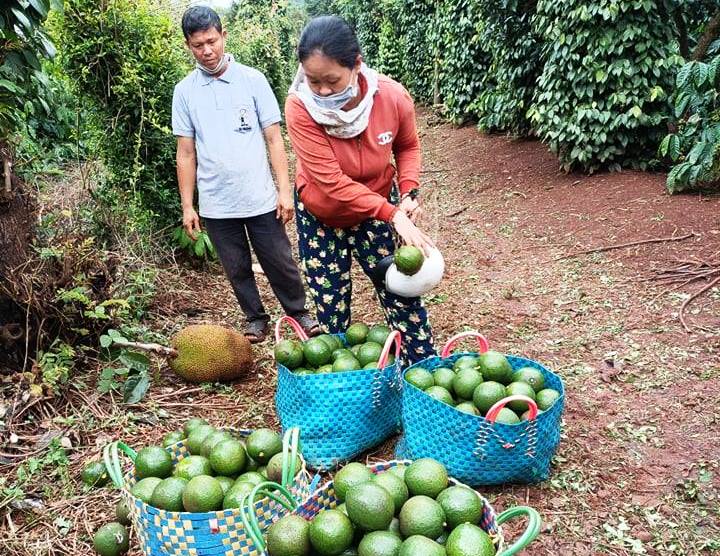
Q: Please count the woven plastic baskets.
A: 4